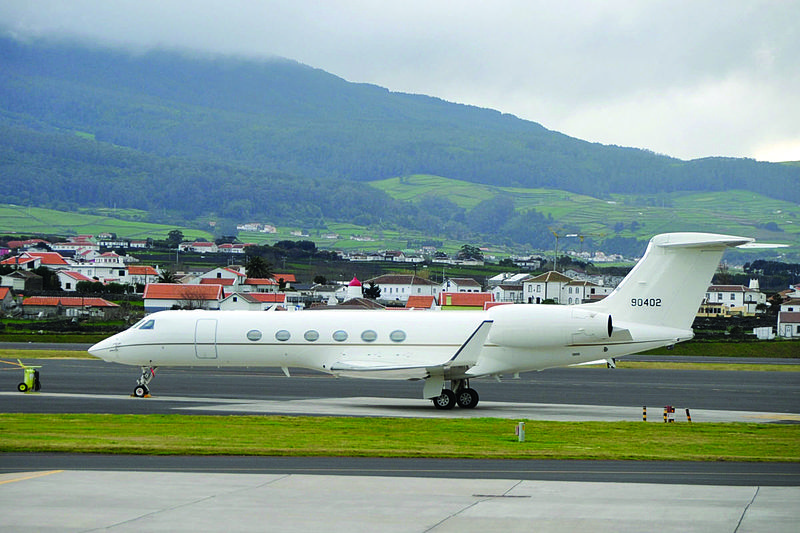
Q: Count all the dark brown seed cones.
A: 0